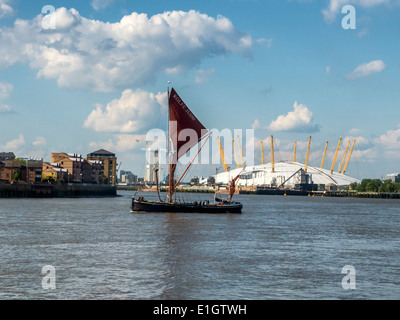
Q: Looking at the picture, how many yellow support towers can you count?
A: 11